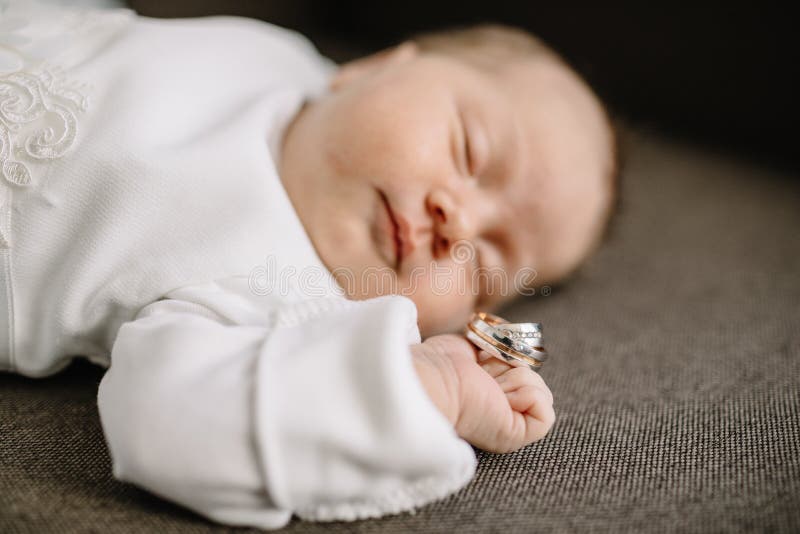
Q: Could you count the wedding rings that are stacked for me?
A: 2